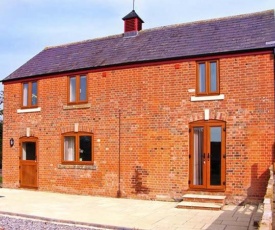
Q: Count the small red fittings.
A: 2